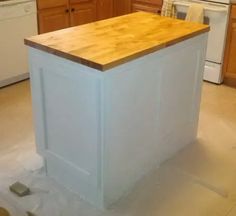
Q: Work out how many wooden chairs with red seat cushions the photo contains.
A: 0